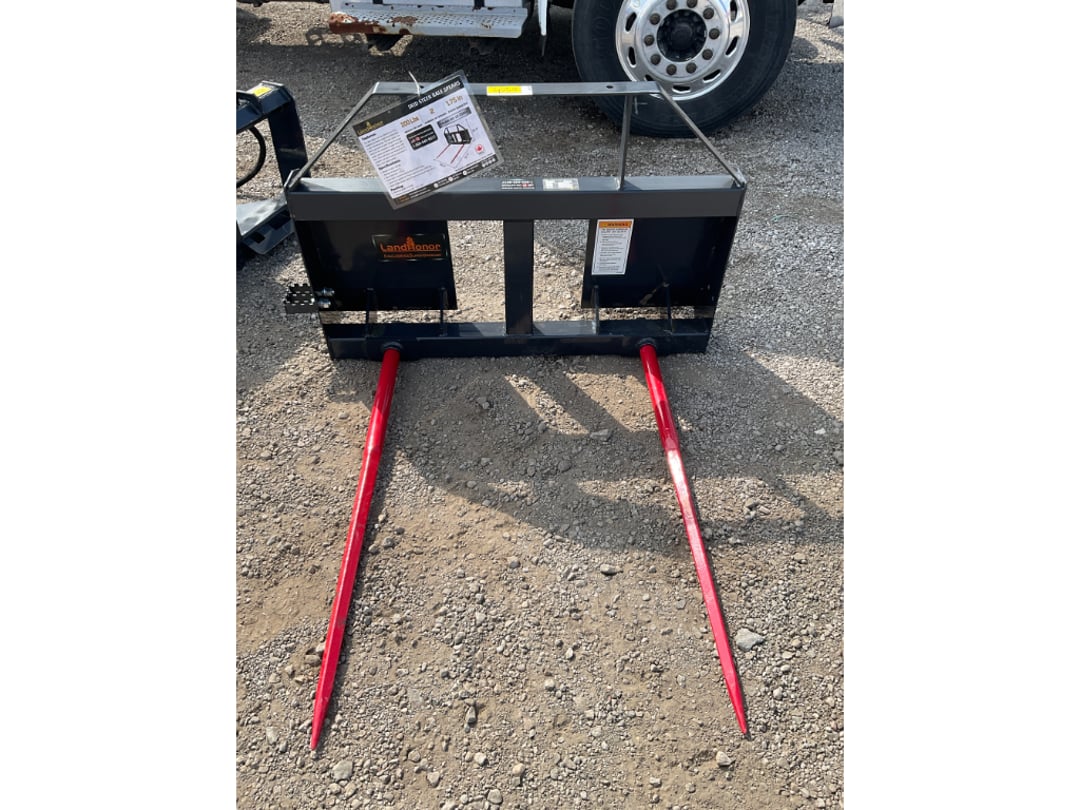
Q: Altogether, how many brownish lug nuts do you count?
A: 10